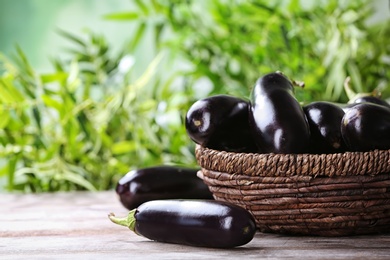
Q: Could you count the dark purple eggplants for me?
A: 7